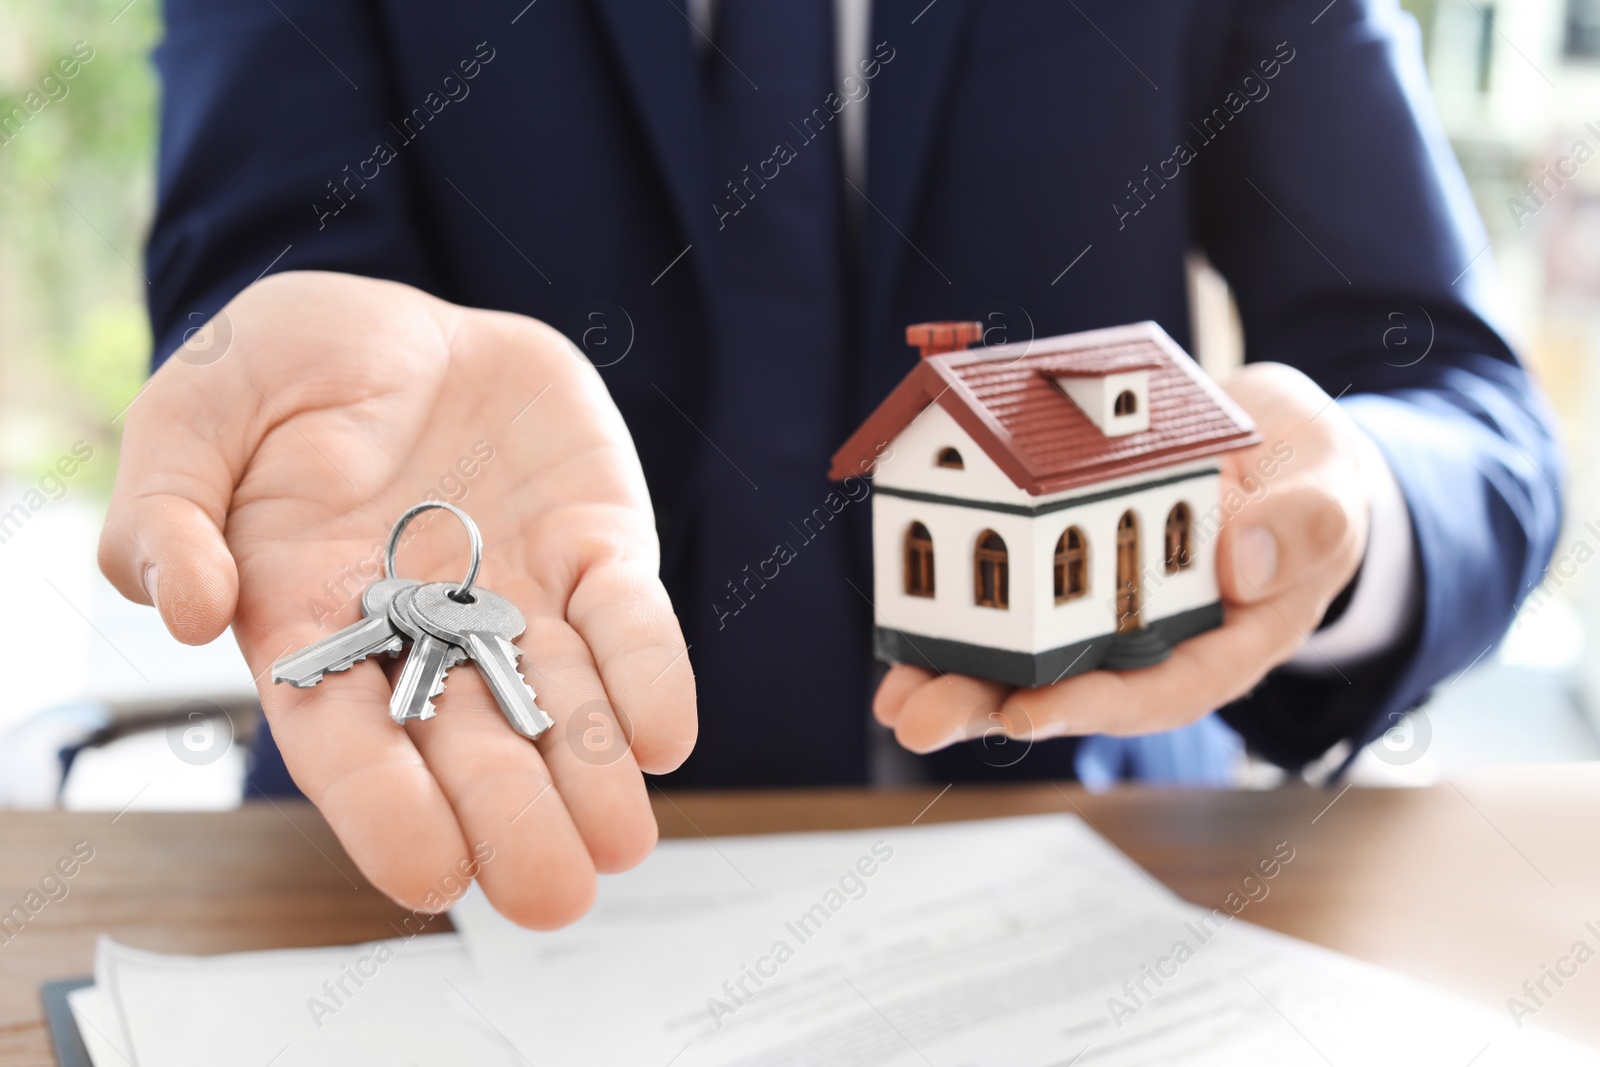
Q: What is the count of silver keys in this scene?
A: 3